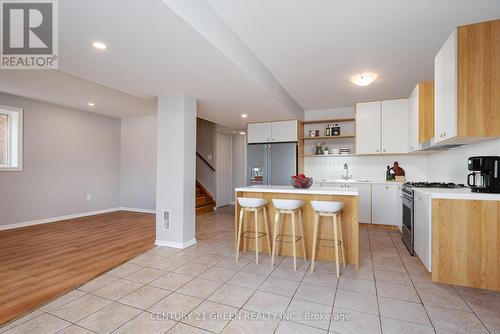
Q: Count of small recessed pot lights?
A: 3